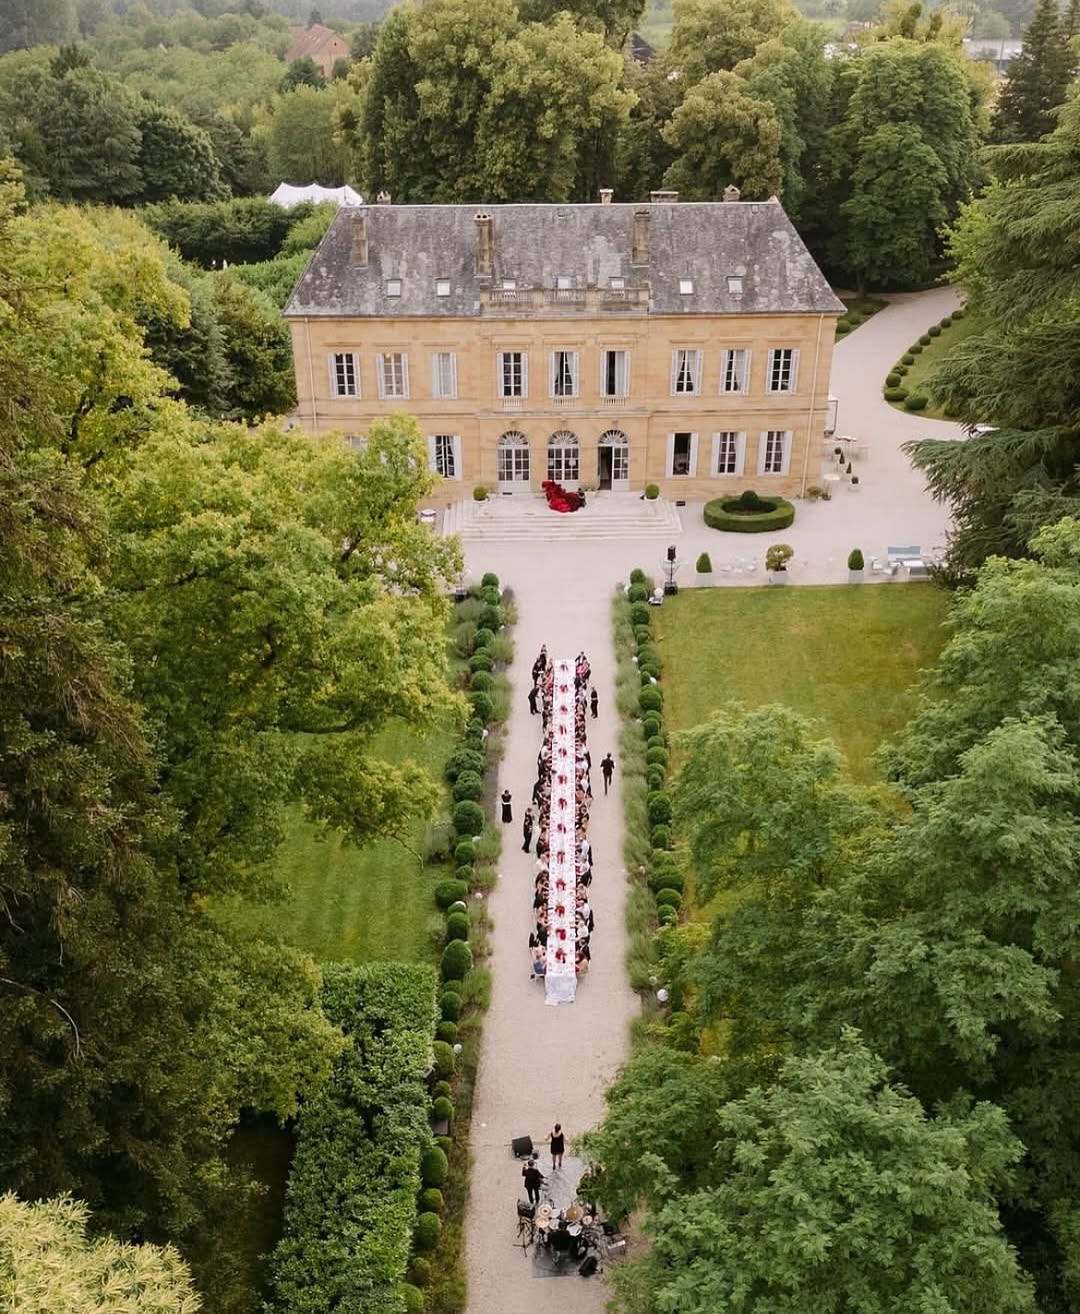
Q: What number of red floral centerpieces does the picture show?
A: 13